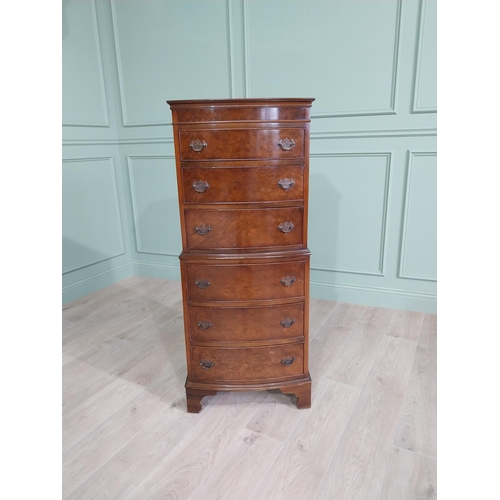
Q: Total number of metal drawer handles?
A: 12